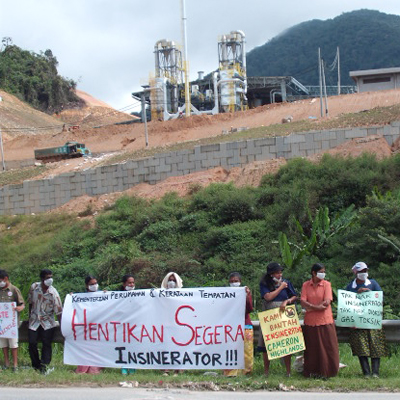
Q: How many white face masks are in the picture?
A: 9